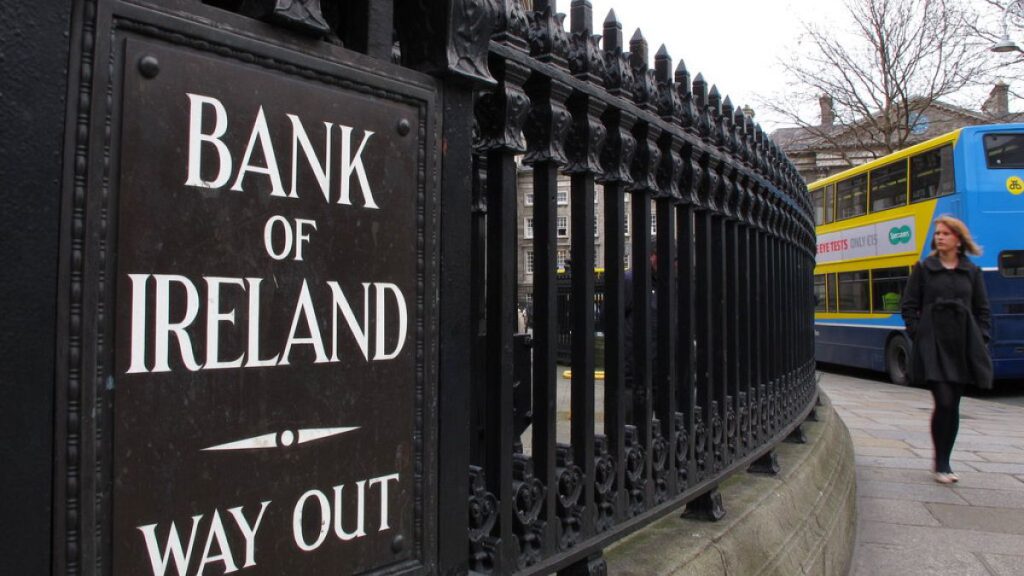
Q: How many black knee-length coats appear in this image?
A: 1